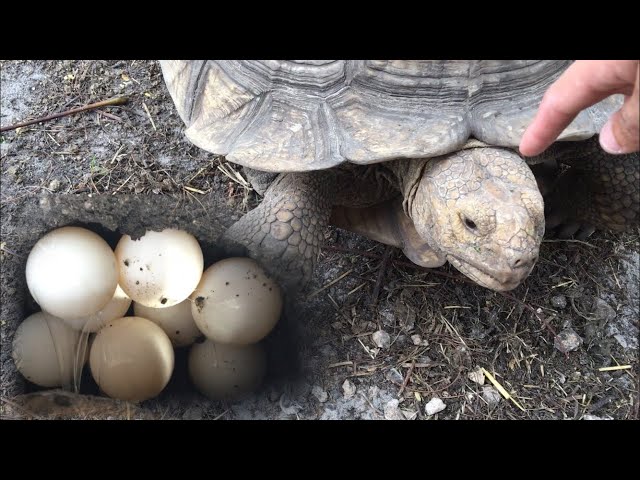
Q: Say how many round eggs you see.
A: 8